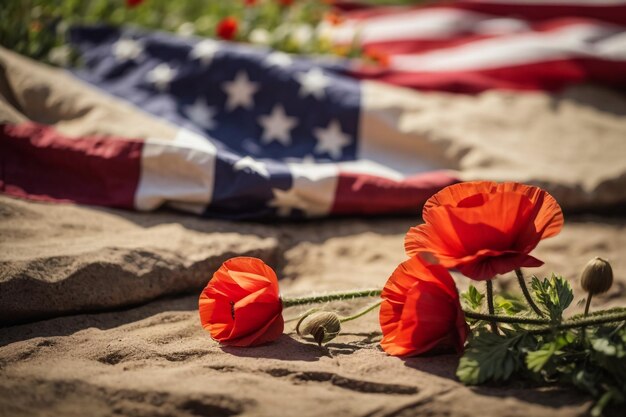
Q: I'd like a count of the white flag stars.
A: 11